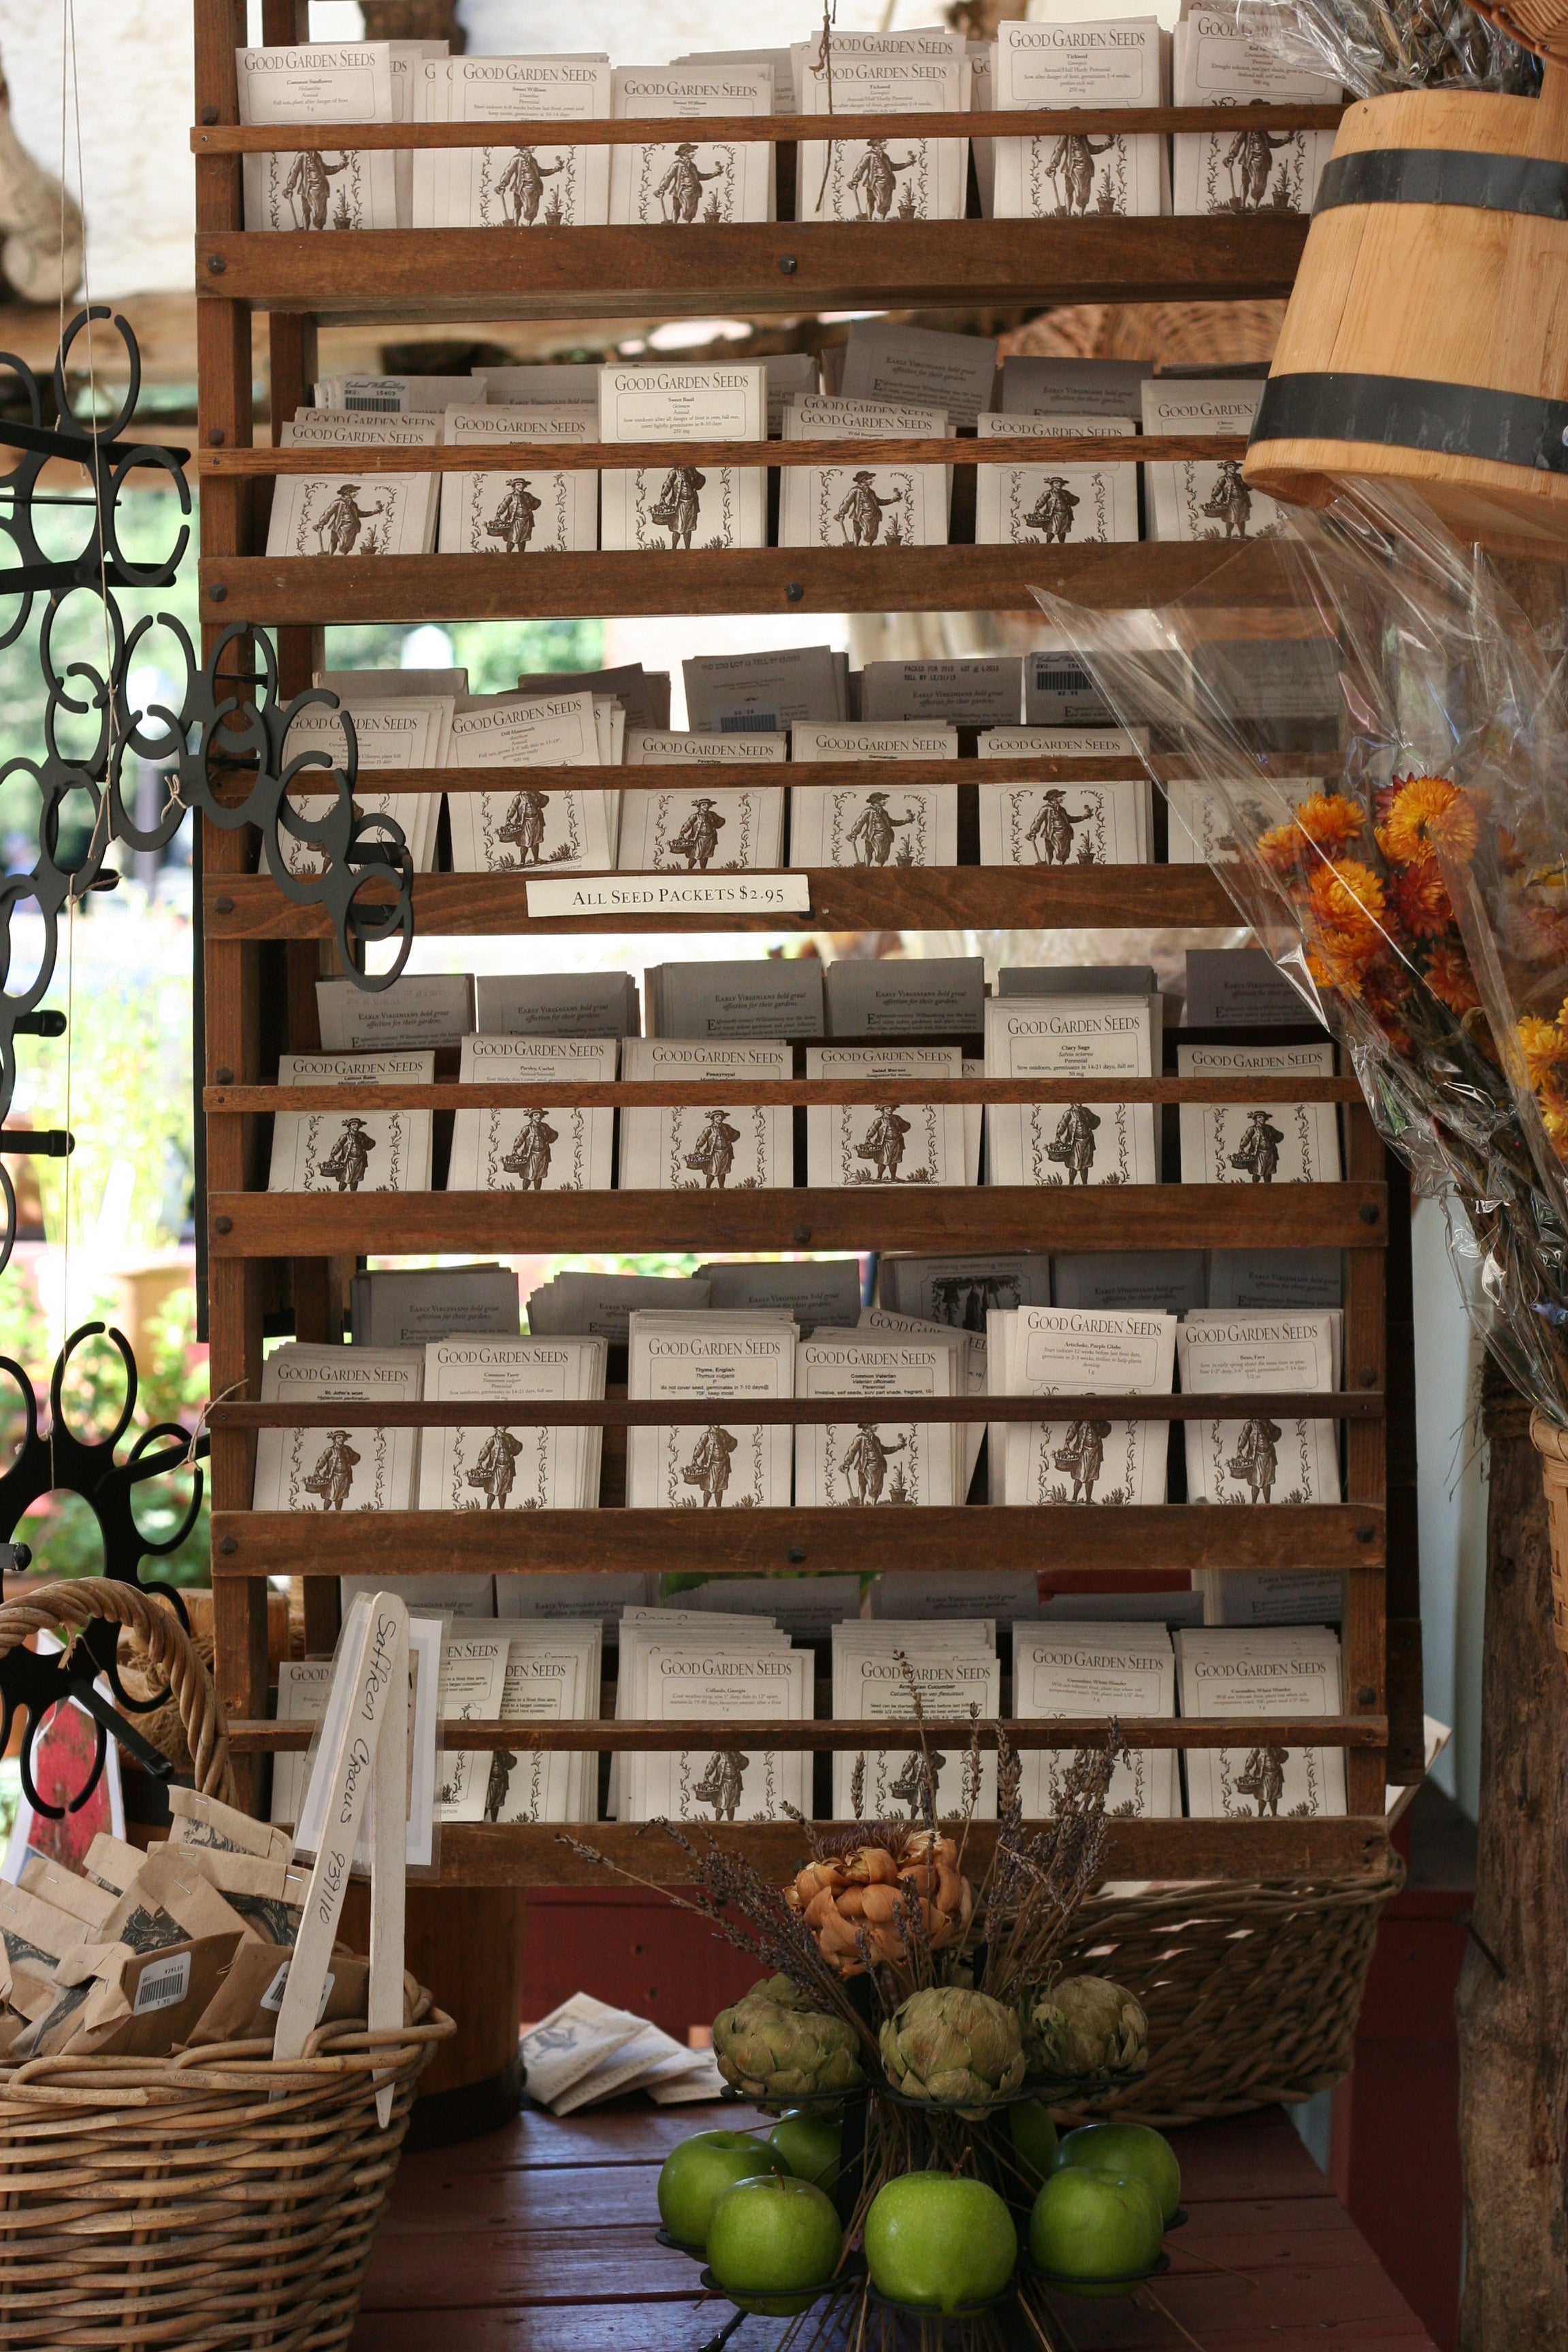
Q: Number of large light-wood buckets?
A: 1